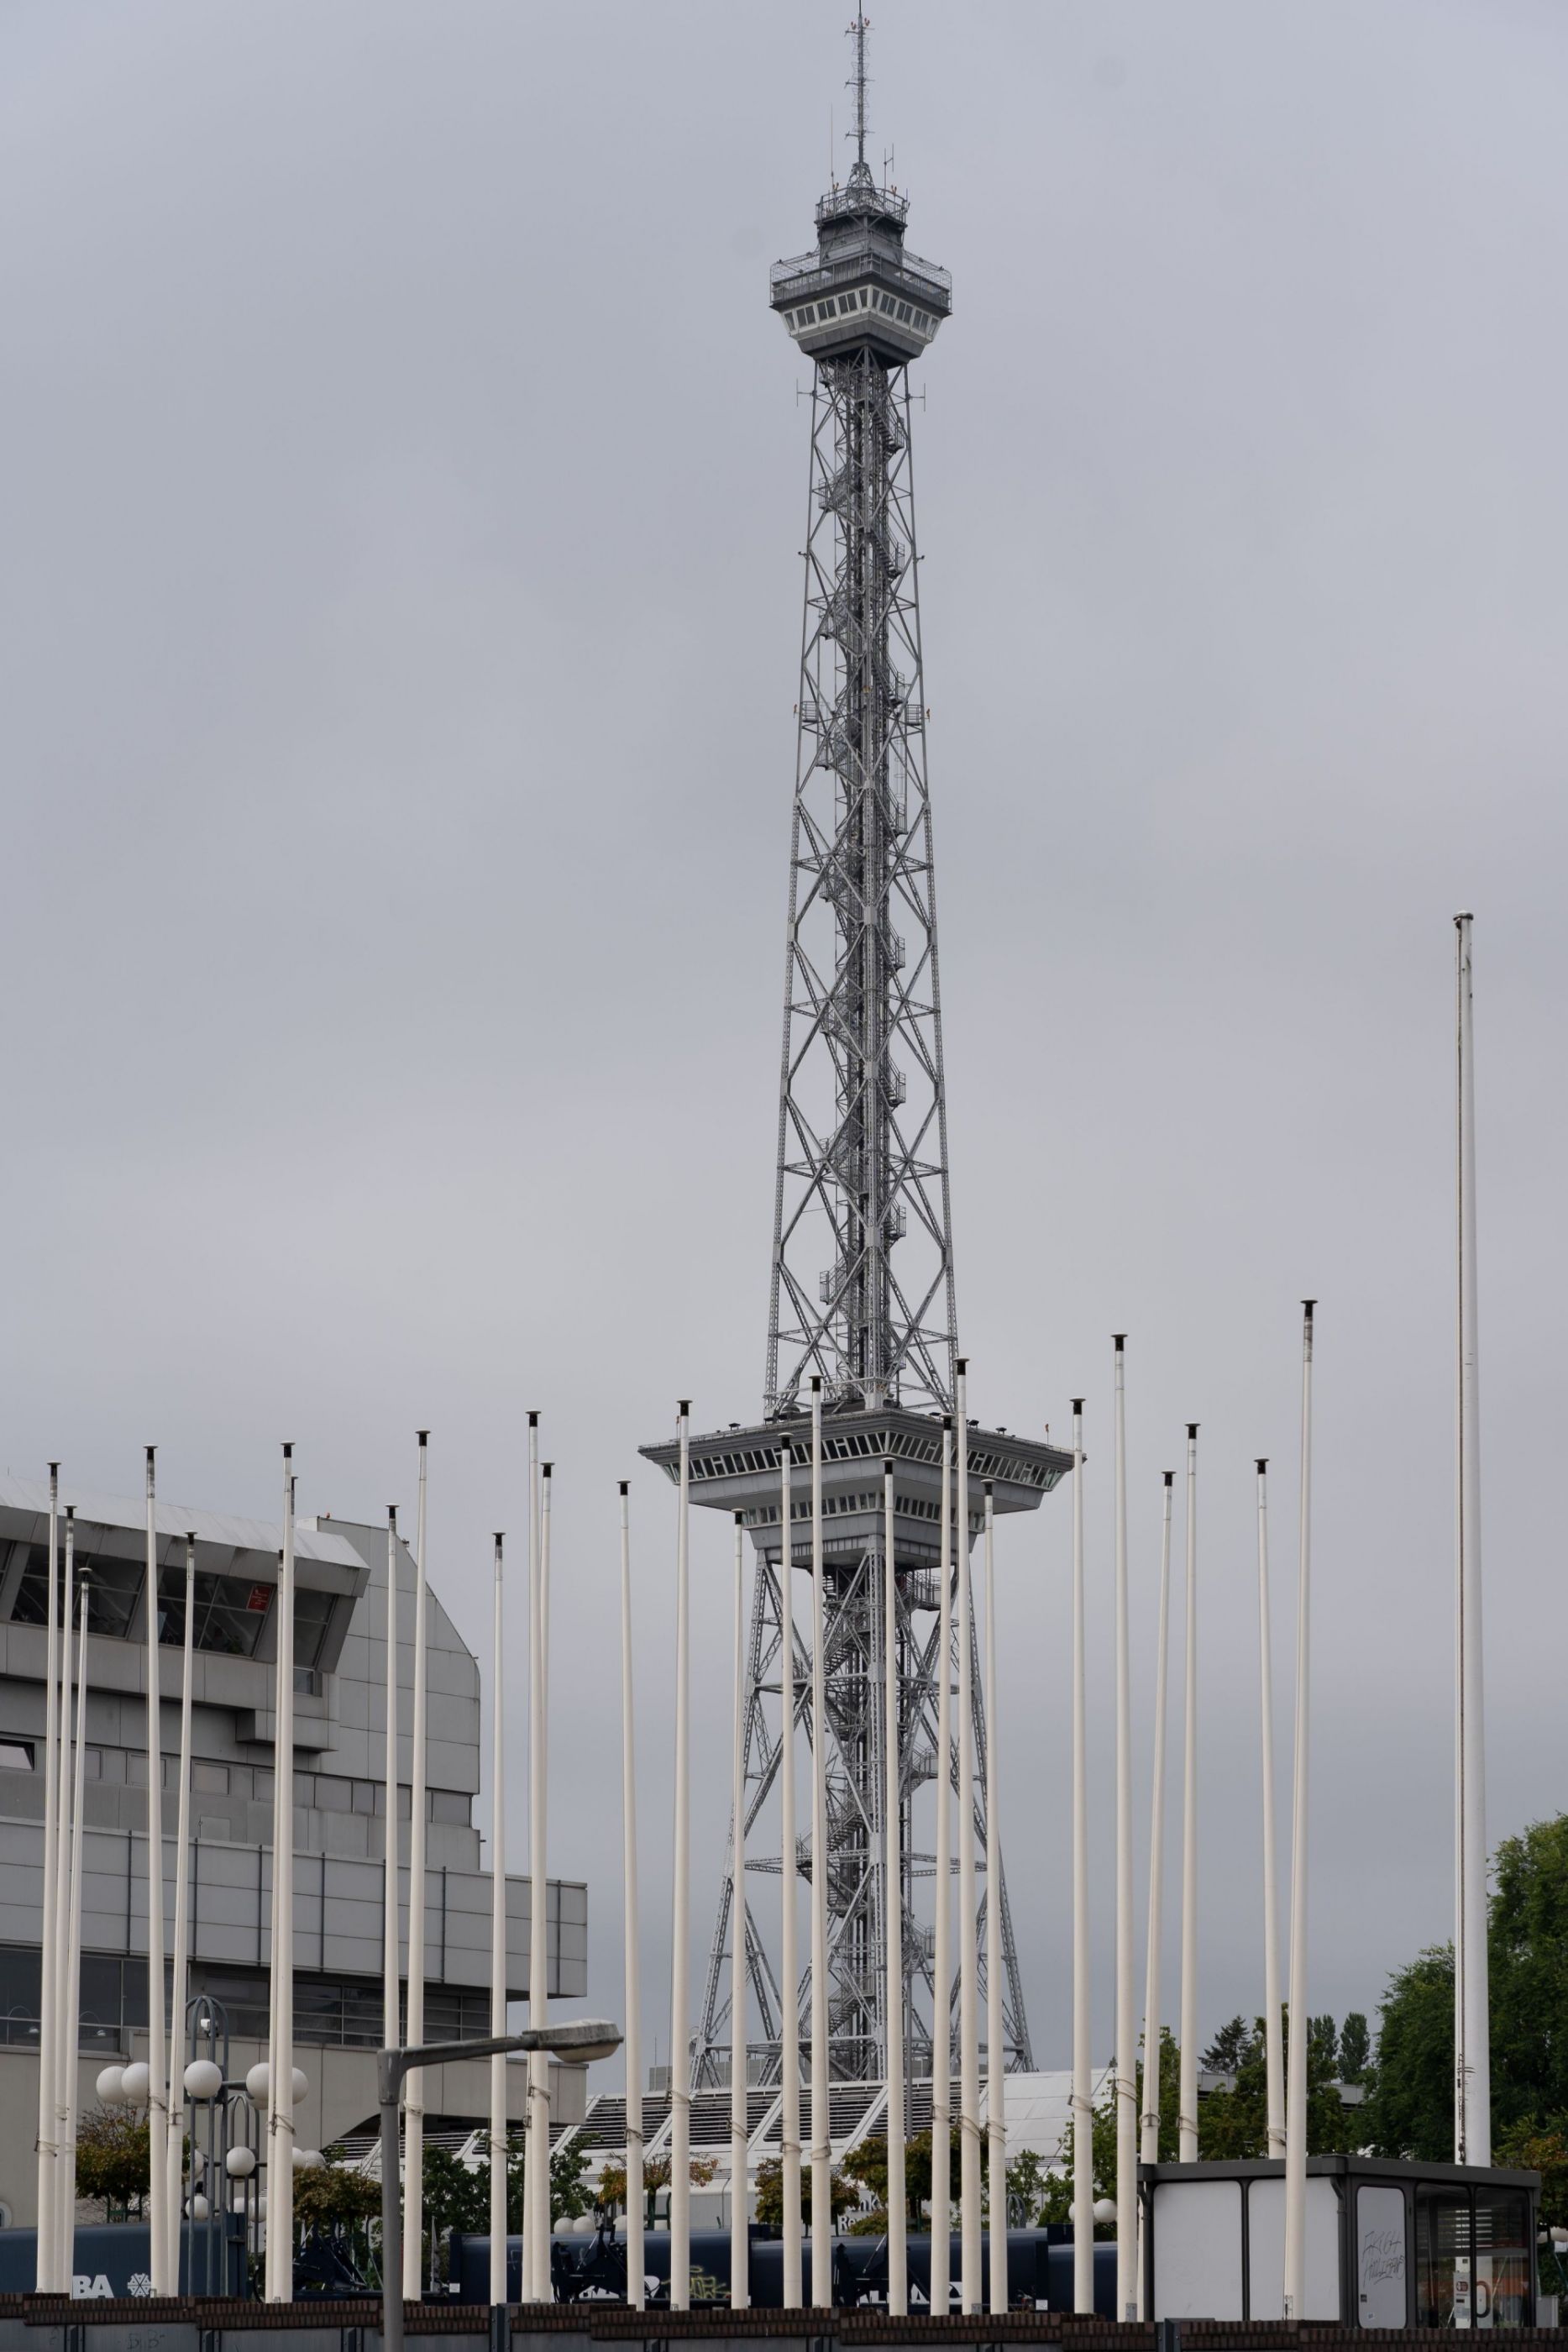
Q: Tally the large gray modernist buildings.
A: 1